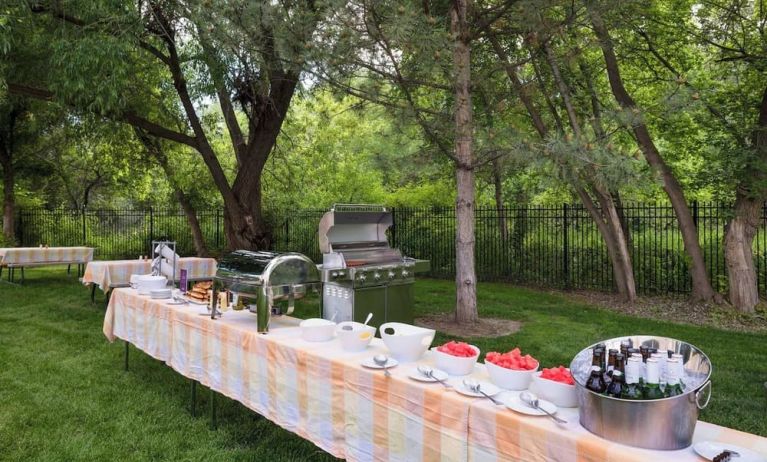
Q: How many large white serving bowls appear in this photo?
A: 6